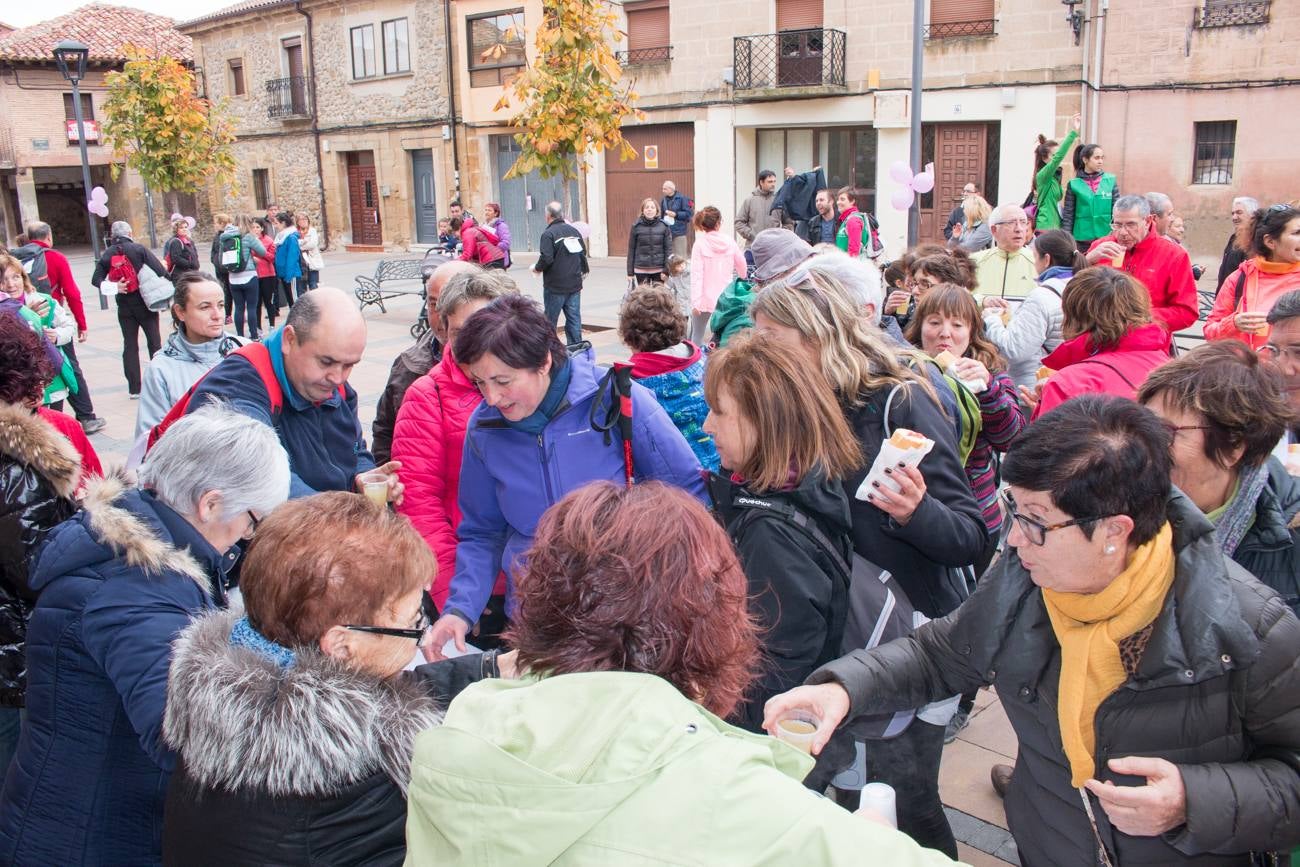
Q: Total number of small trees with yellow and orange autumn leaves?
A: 2